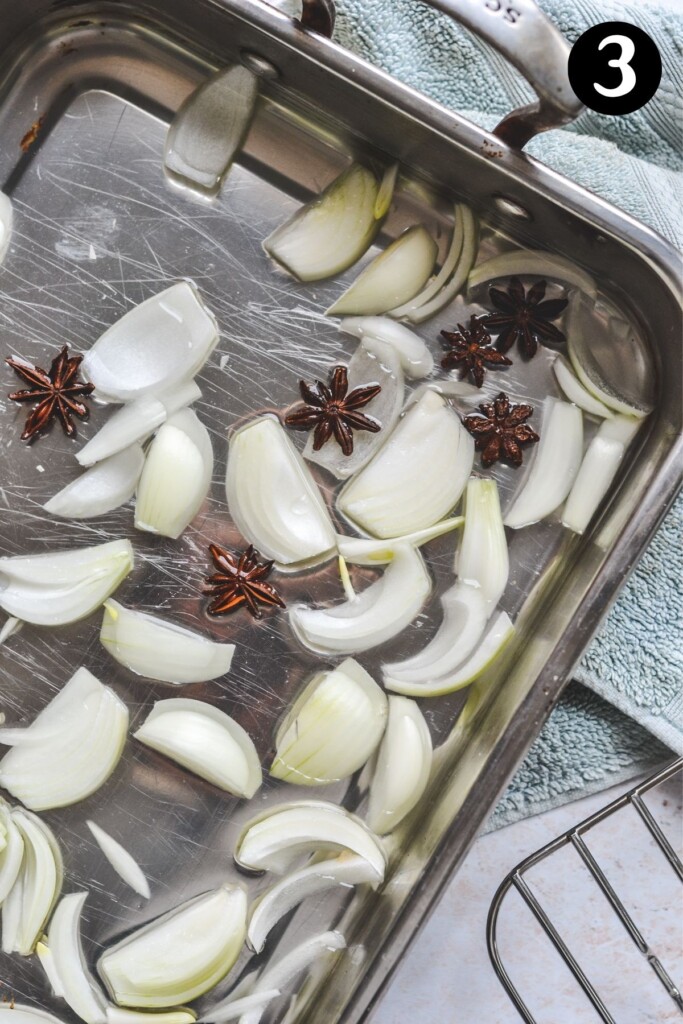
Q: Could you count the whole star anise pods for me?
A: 6